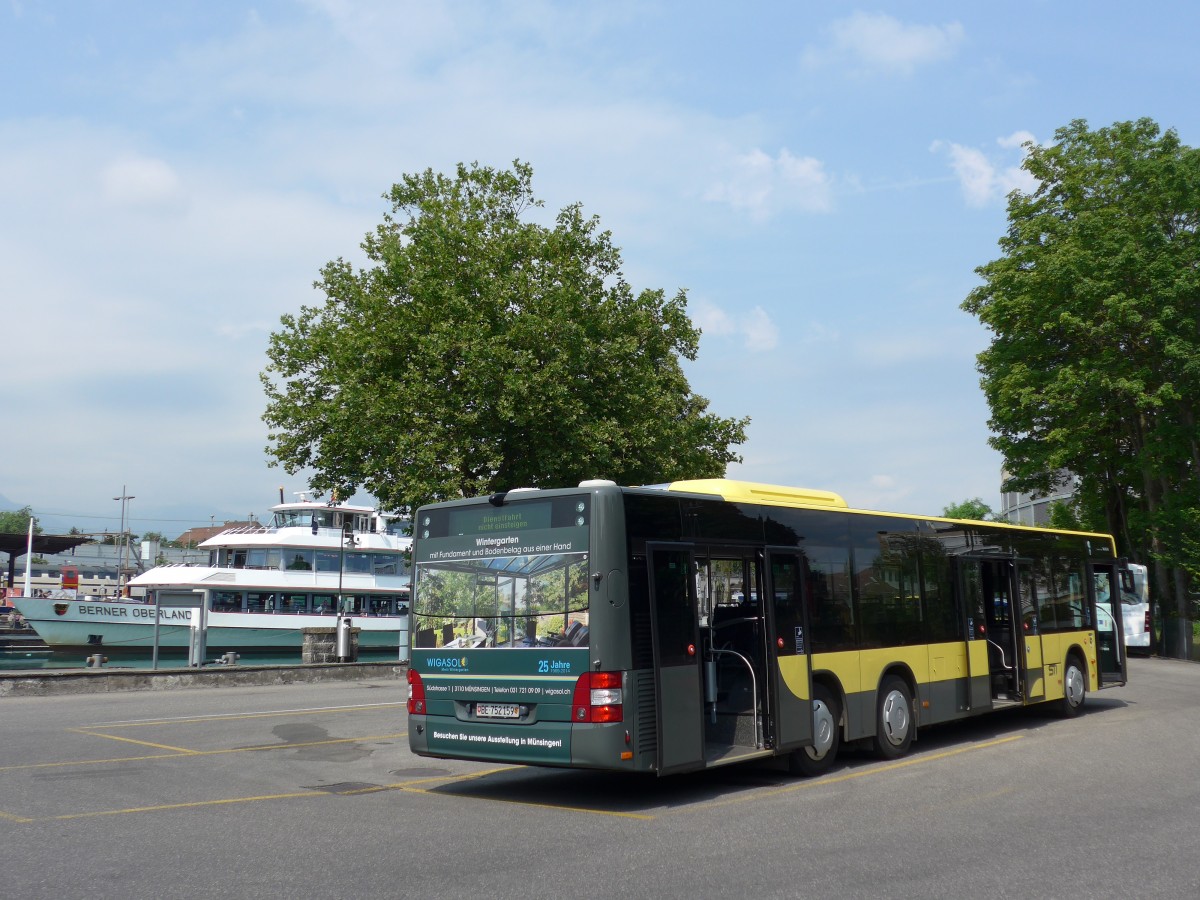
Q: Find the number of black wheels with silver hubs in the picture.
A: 3